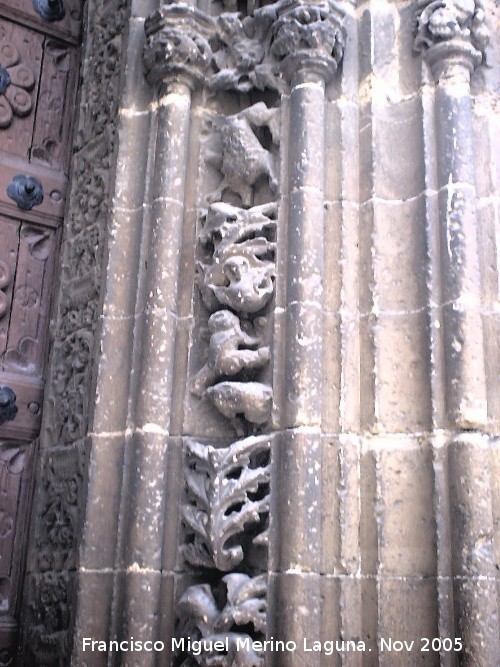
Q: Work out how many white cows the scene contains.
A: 0